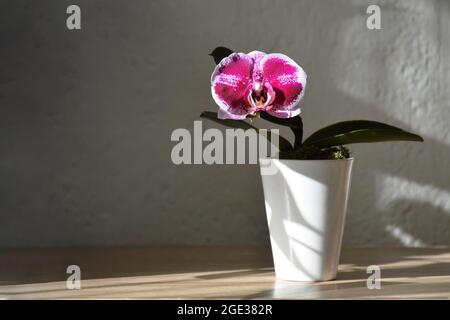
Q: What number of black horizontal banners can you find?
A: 1